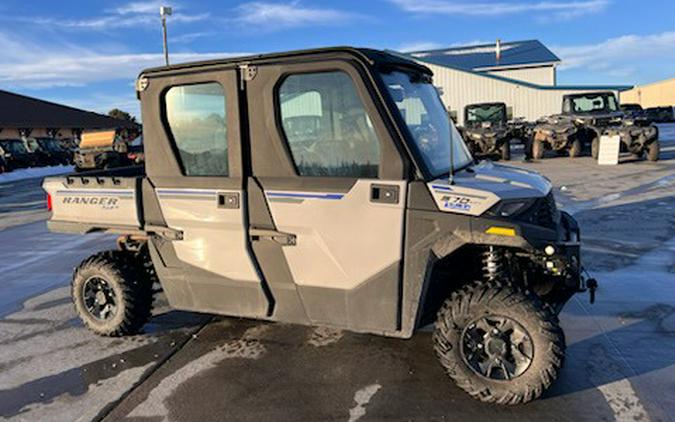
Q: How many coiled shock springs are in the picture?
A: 1